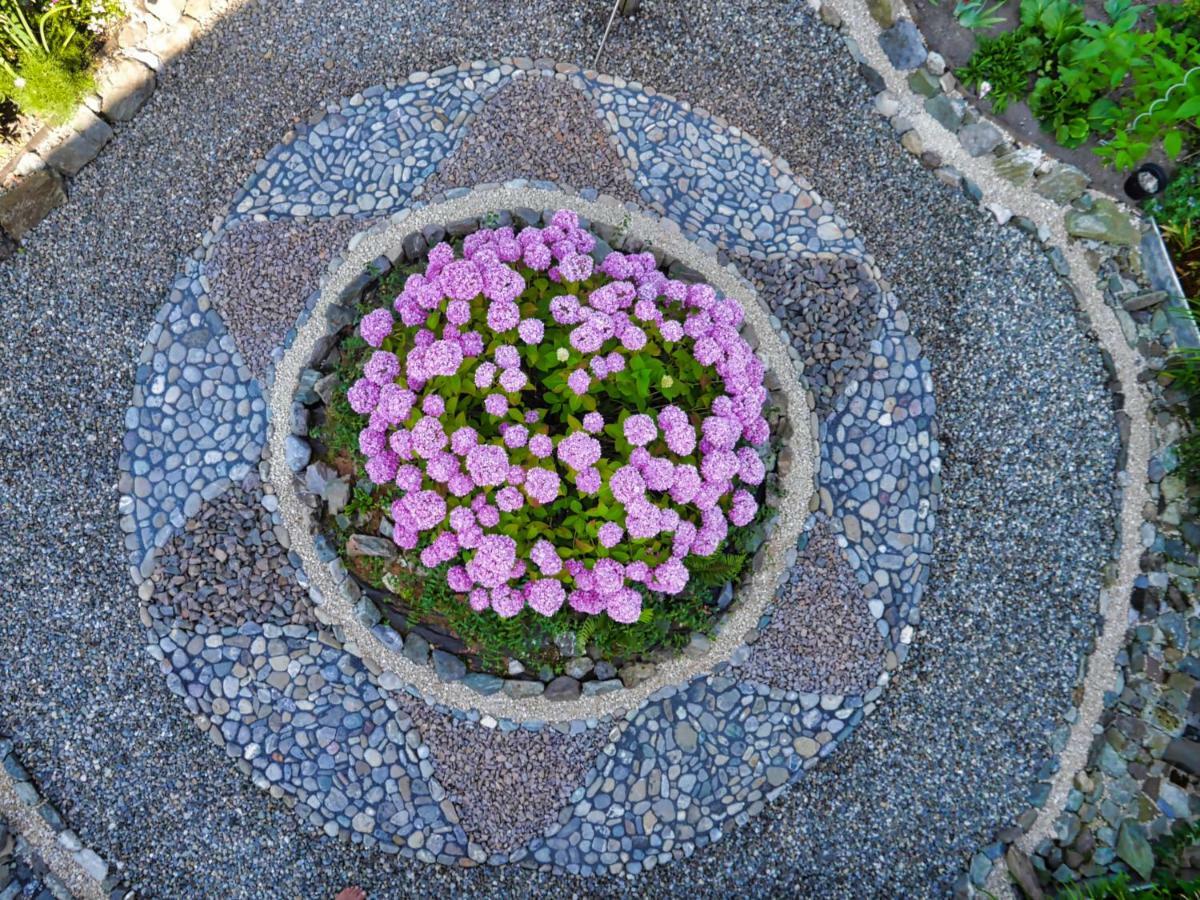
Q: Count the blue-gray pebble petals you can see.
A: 6